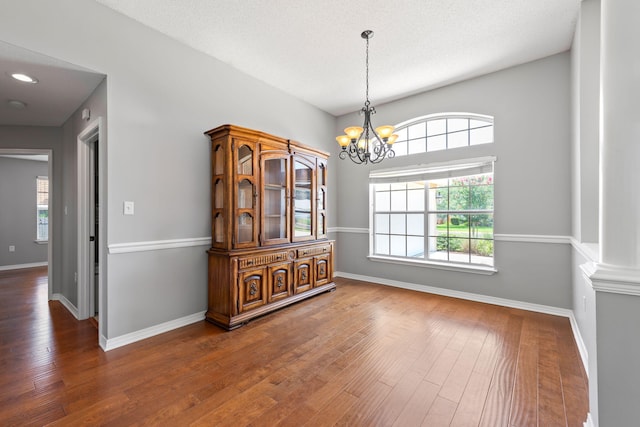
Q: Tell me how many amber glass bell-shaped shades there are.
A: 5